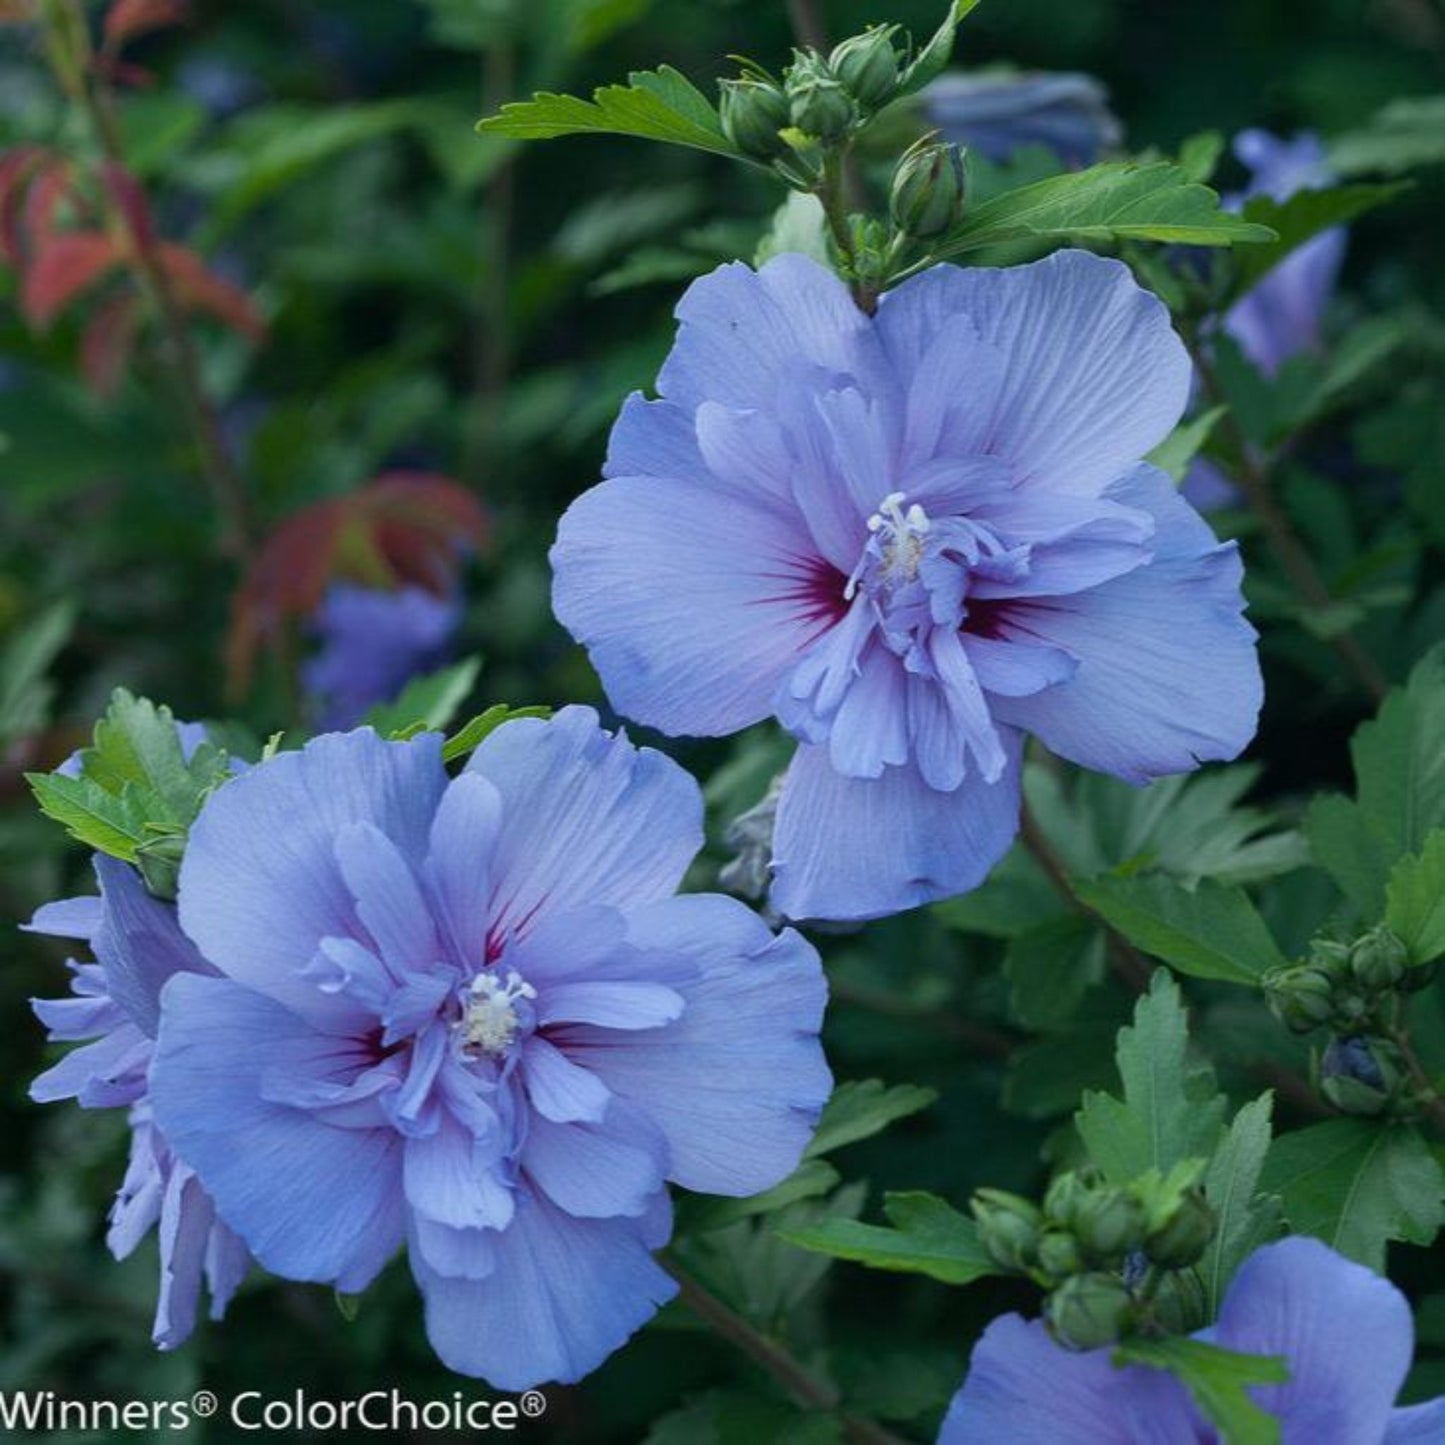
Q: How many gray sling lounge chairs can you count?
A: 0